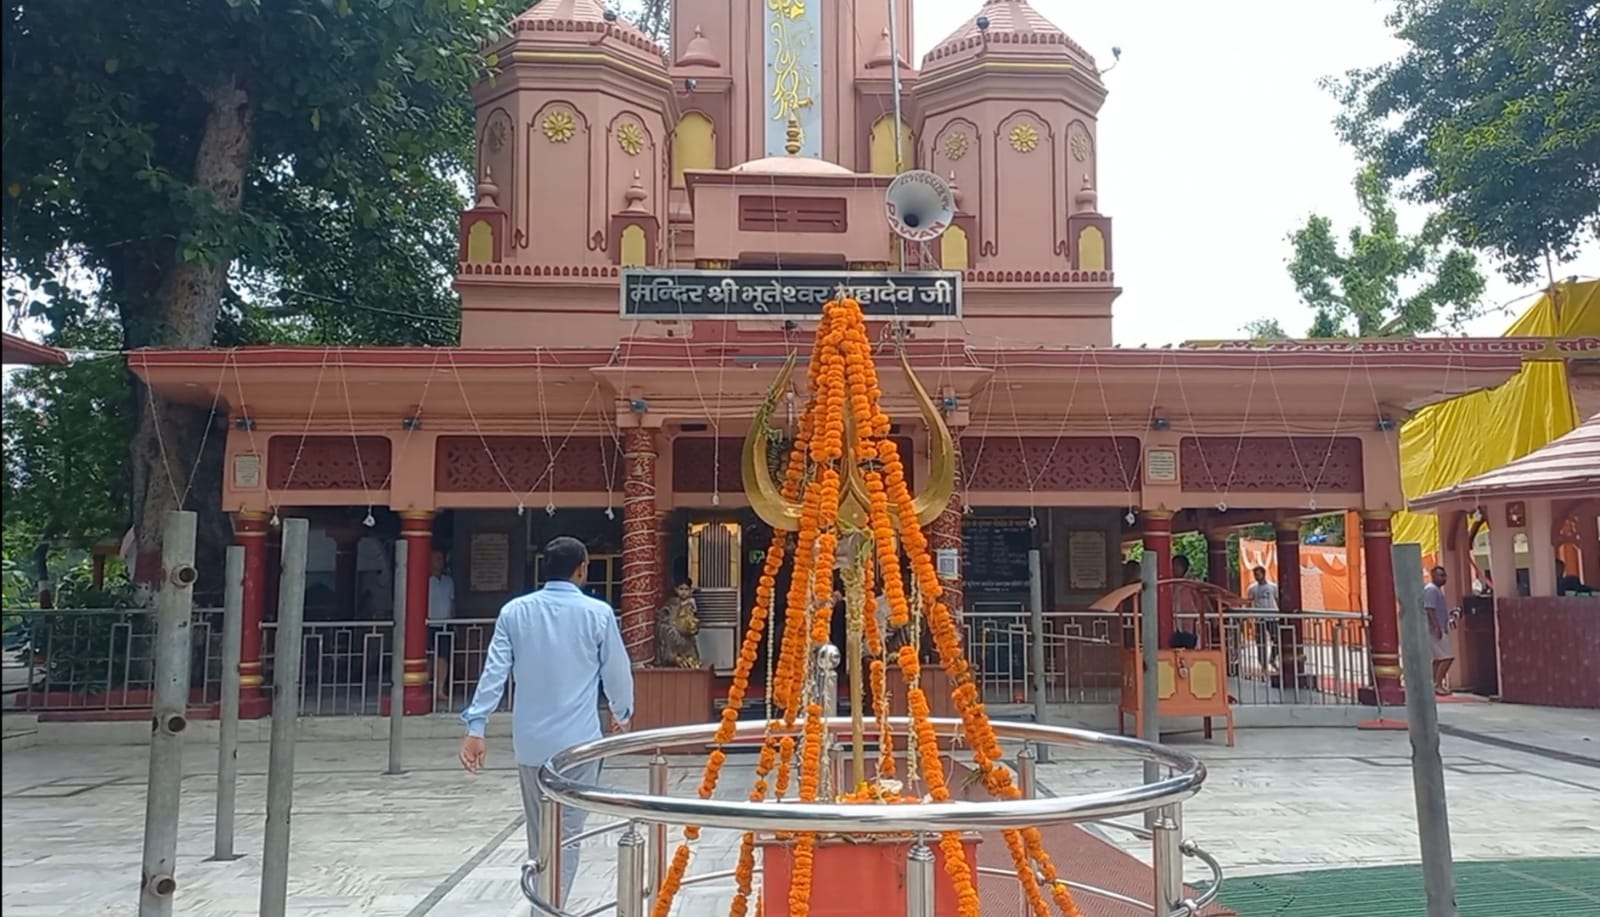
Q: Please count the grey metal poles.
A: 7